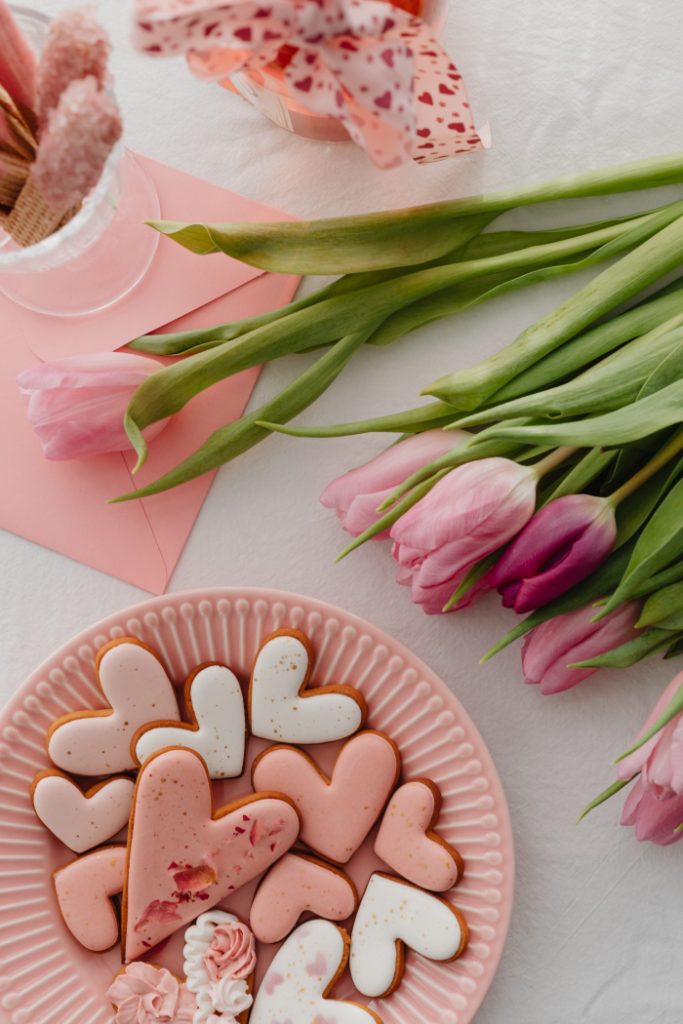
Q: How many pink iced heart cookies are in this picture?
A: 7